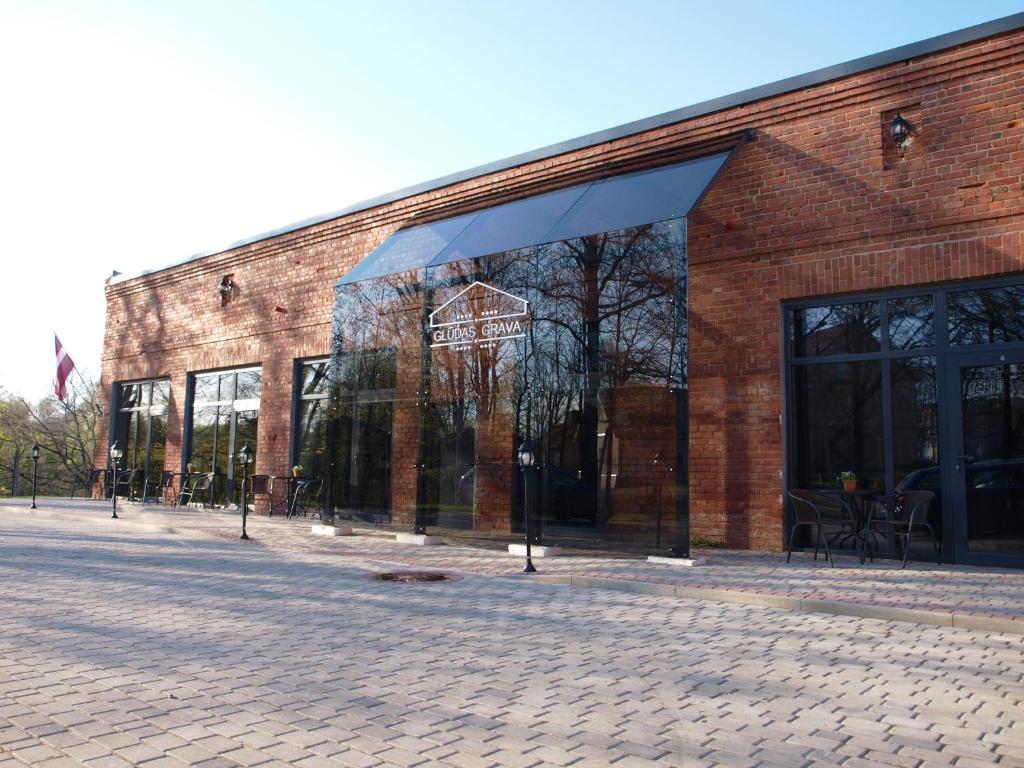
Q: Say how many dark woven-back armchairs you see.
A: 8